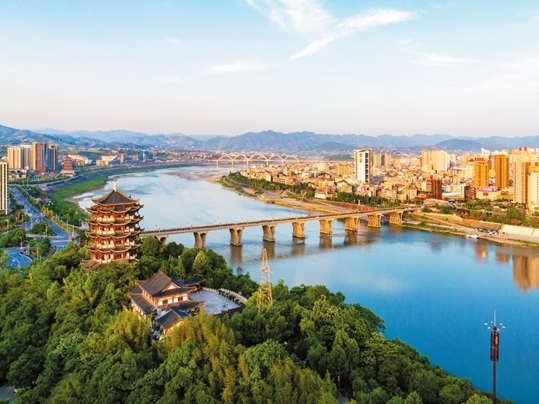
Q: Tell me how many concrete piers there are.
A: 9